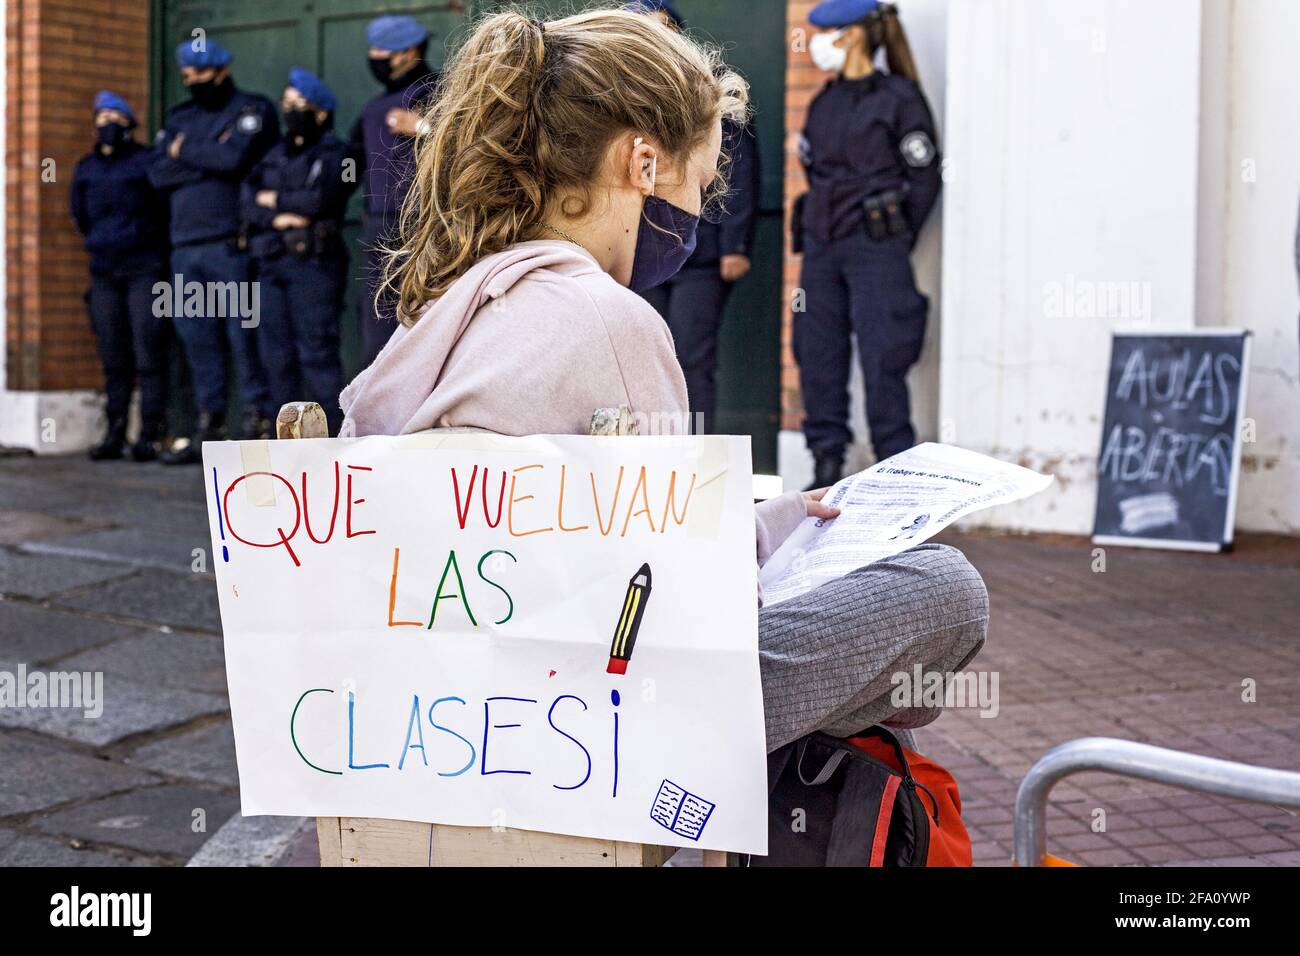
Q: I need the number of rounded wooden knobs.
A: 2